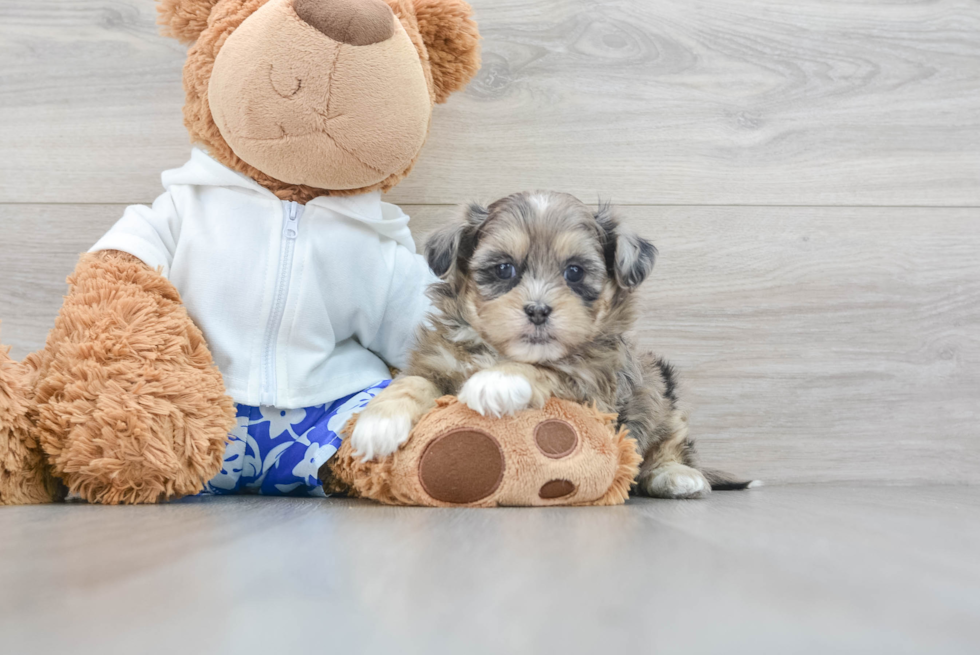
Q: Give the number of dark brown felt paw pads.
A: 3